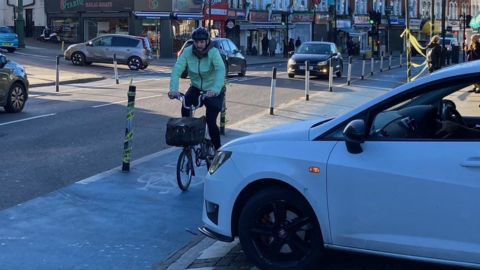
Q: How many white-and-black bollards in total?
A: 11